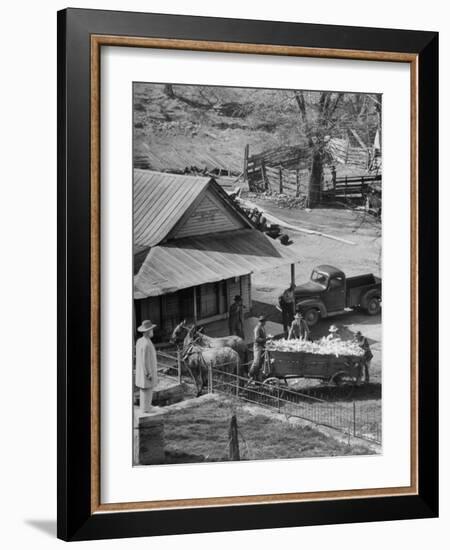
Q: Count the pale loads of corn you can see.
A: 1